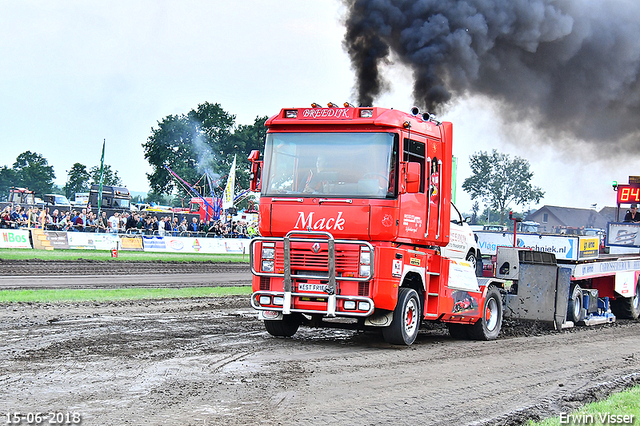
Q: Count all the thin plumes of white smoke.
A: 1